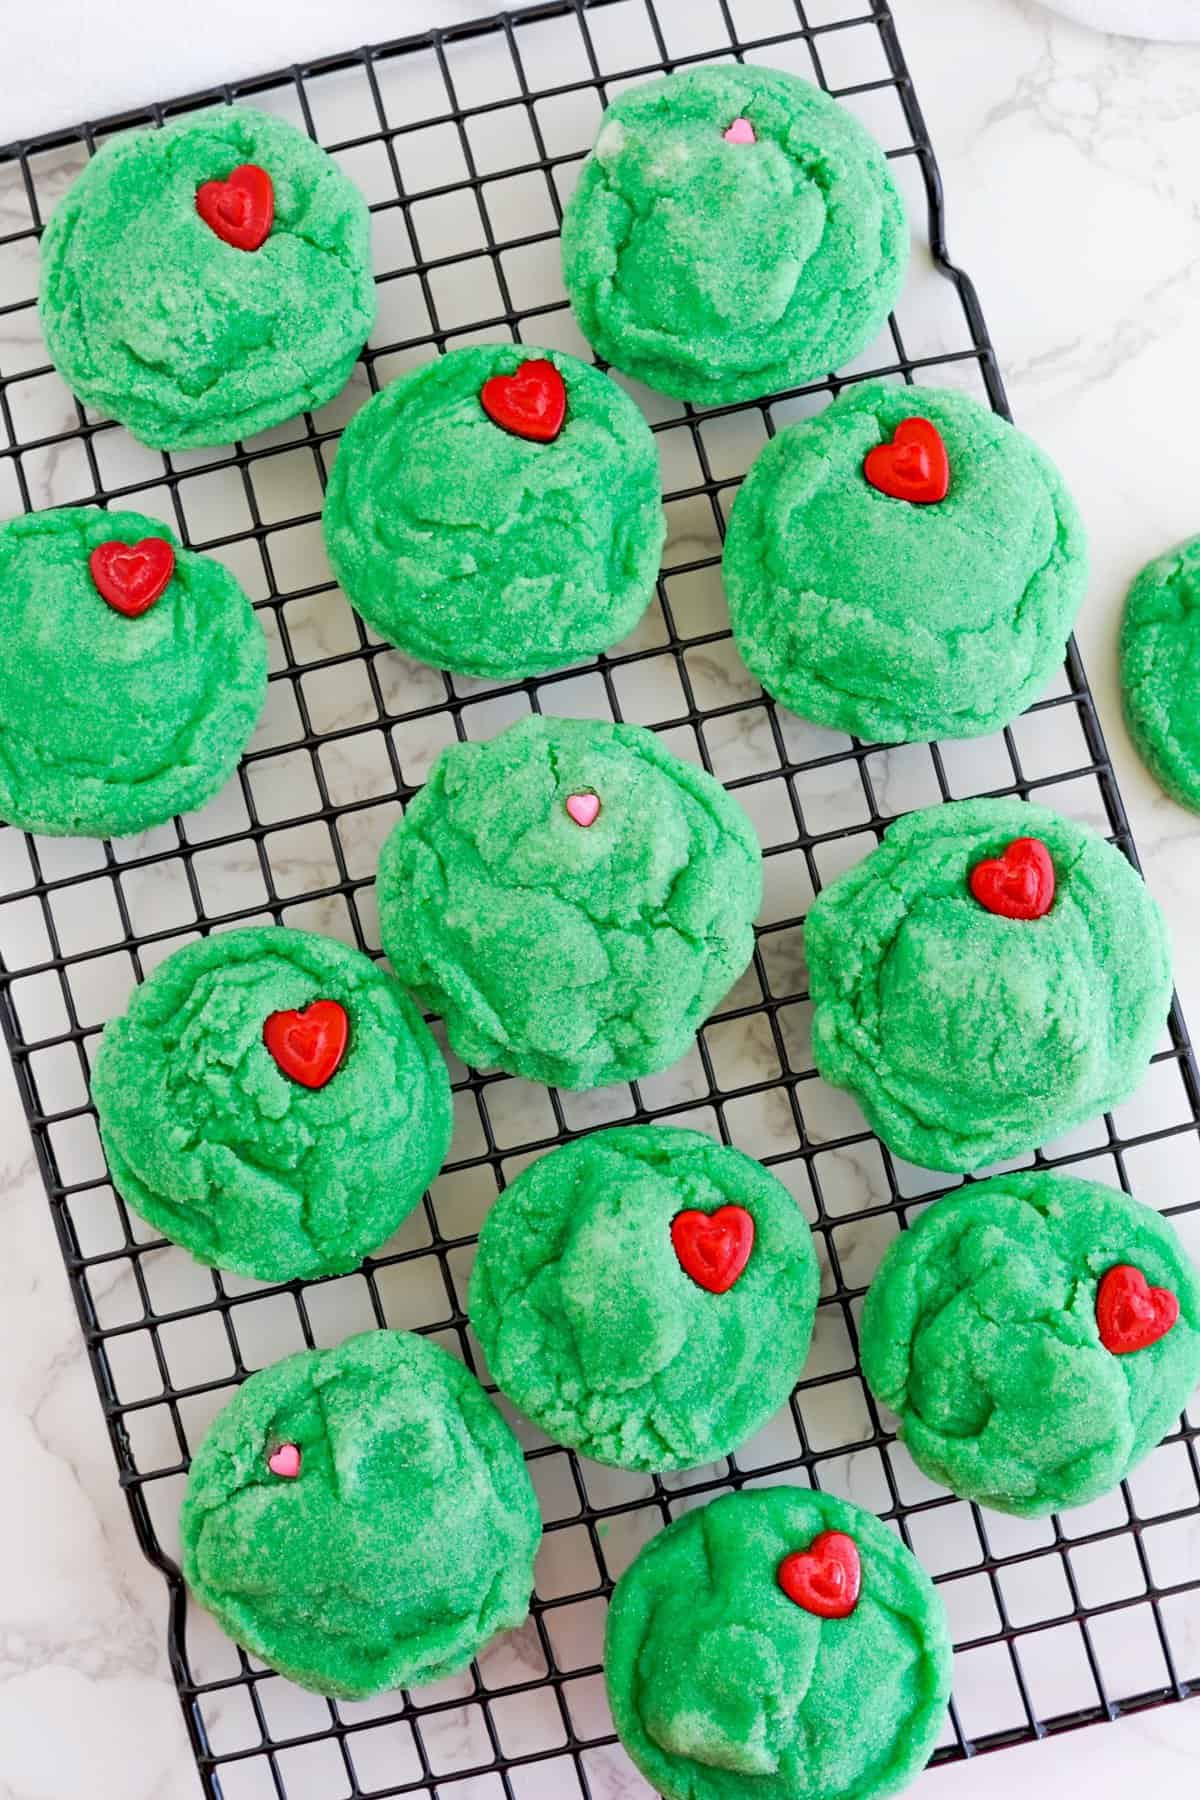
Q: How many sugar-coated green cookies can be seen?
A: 13